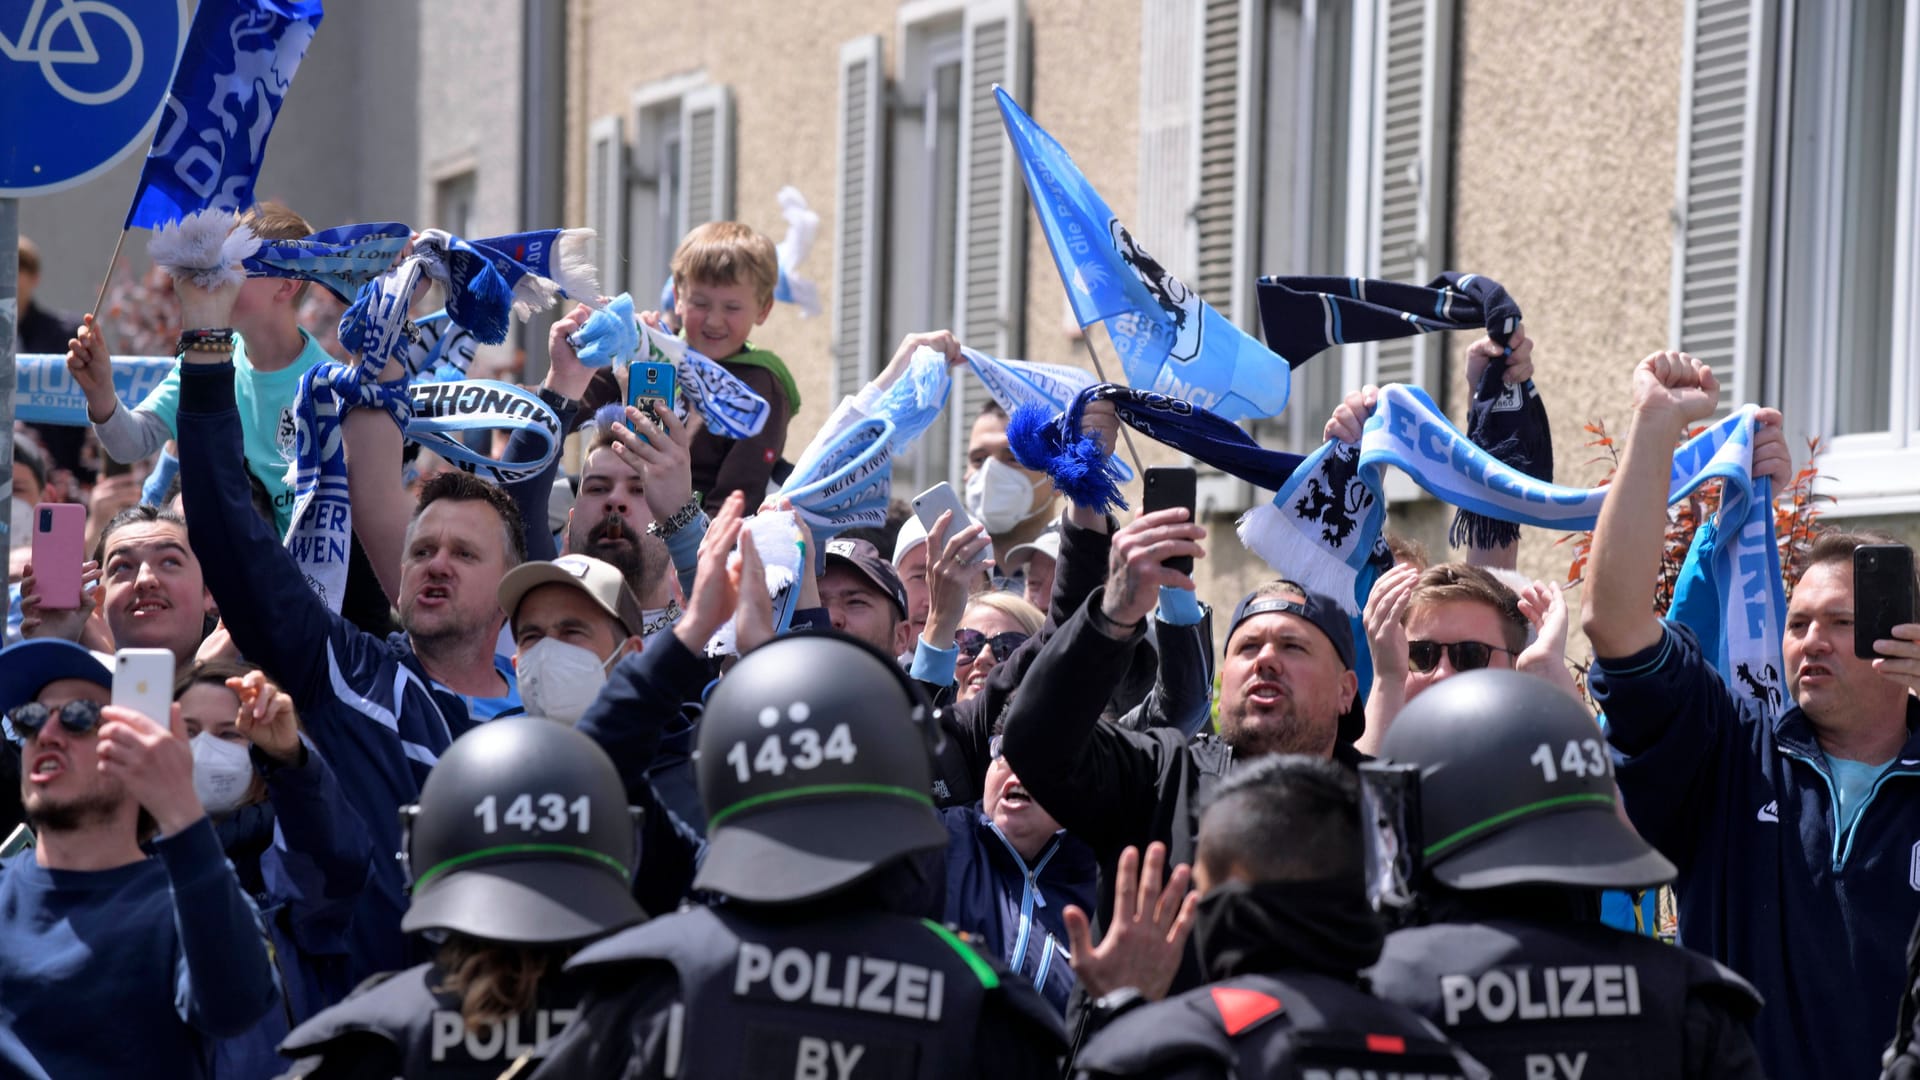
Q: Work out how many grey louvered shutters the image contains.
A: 7